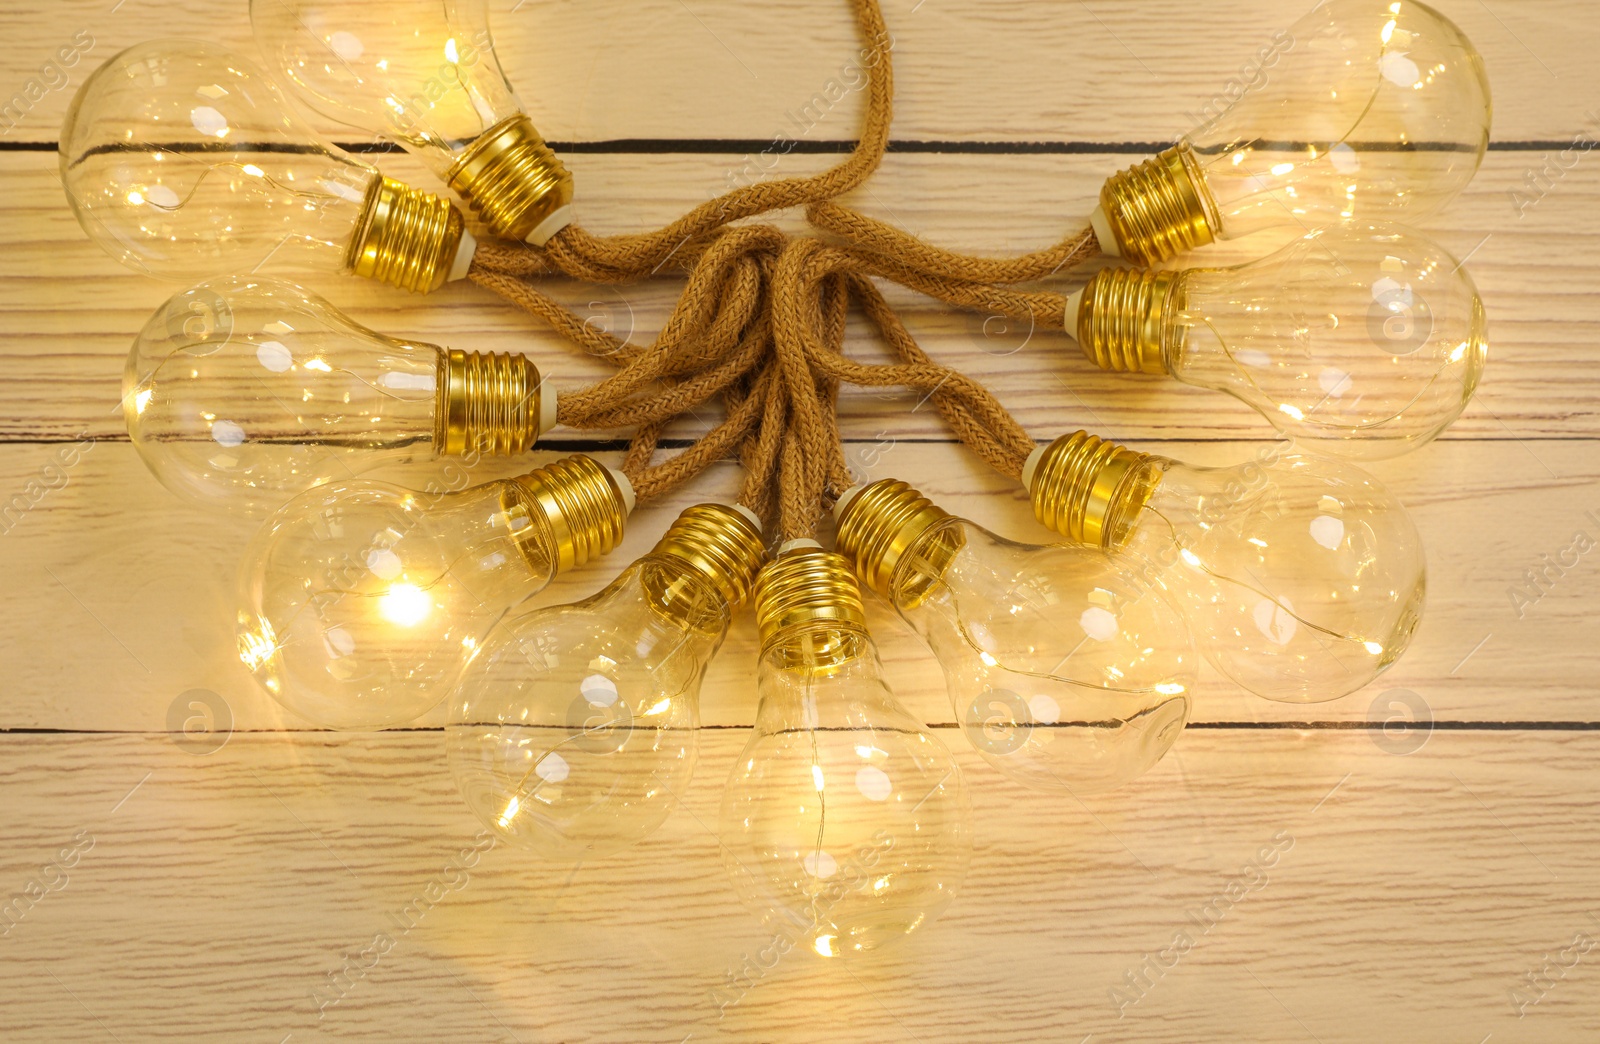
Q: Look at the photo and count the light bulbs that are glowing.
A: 10